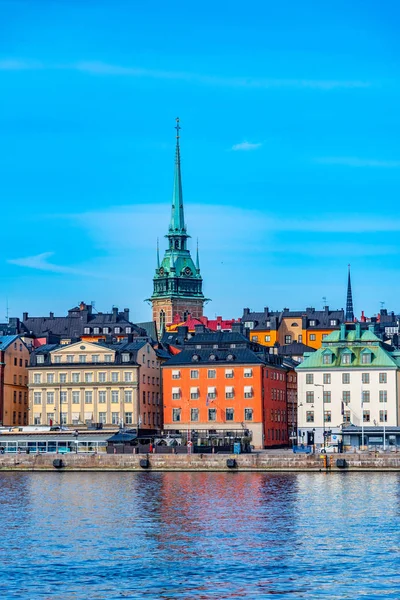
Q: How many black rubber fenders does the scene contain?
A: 4